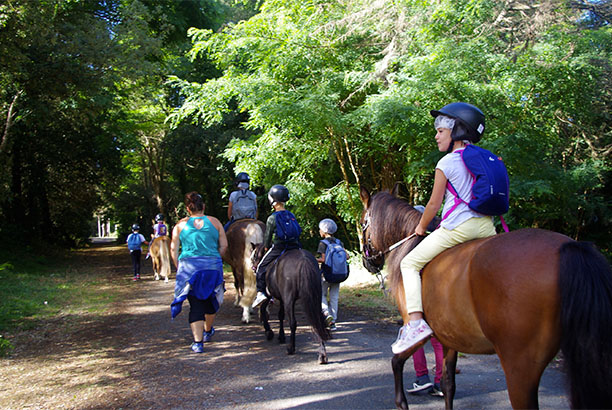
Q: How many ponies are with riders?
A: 4